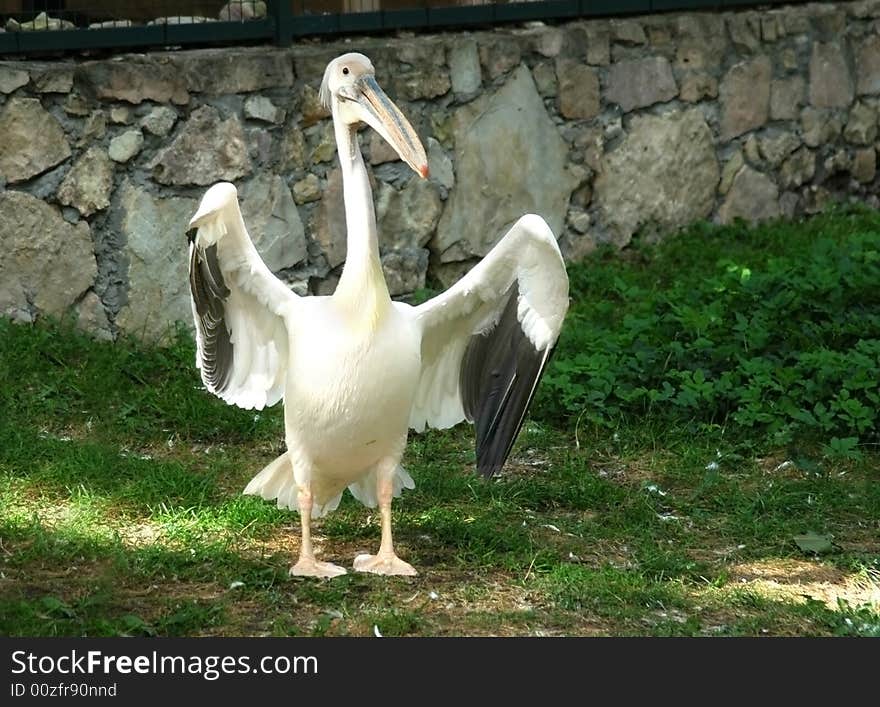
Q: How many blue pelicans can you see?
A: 0